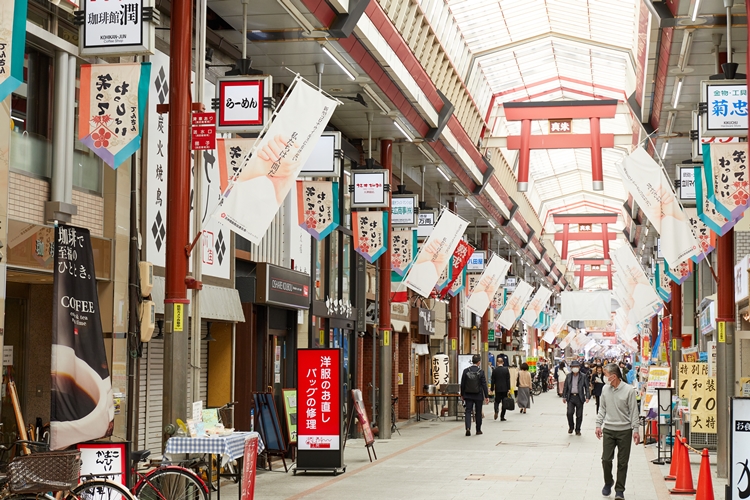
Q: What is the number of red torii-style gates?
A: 3